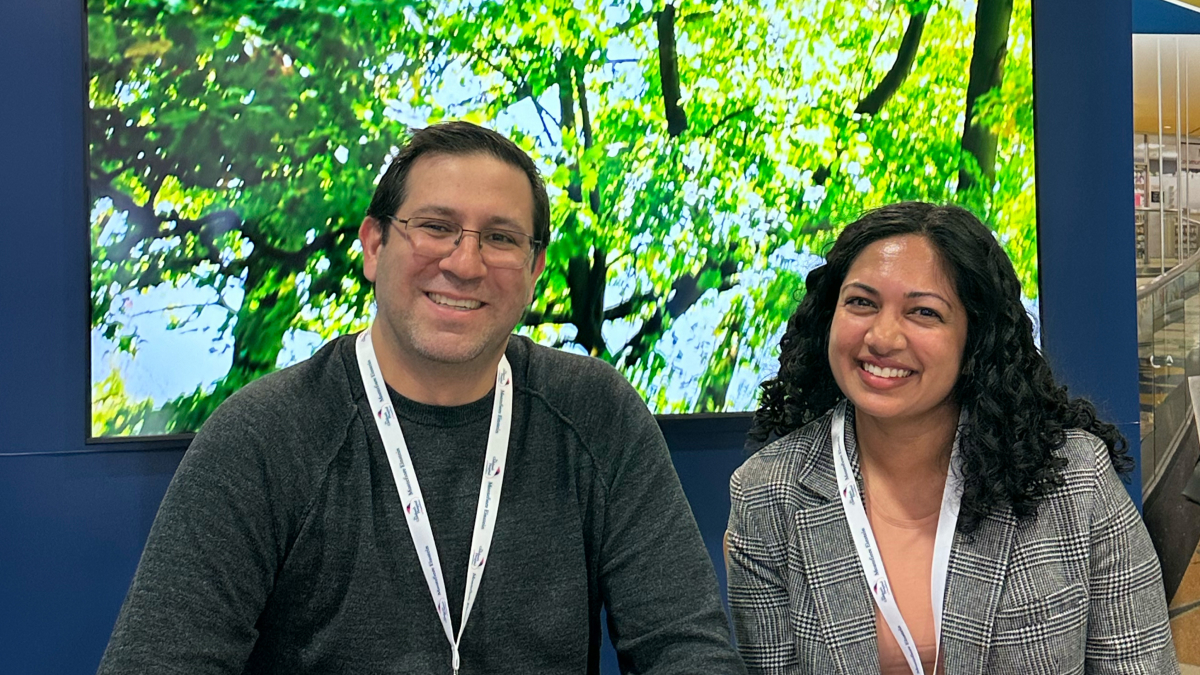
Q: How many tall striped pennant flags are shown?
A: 0